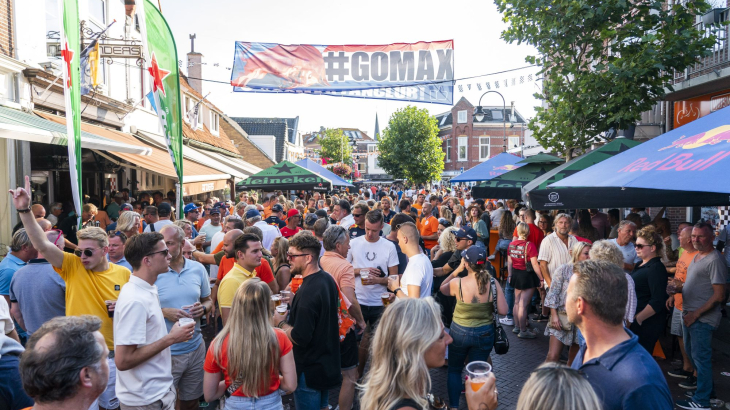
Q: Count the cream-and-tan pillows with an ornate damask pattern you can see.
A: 0